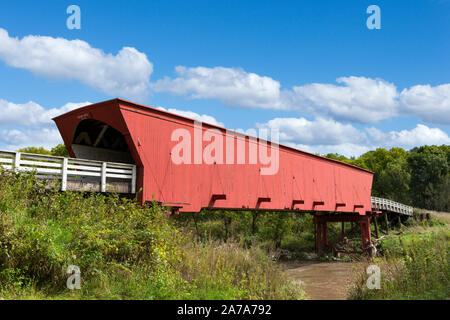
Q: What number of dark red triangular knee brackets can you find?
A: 6